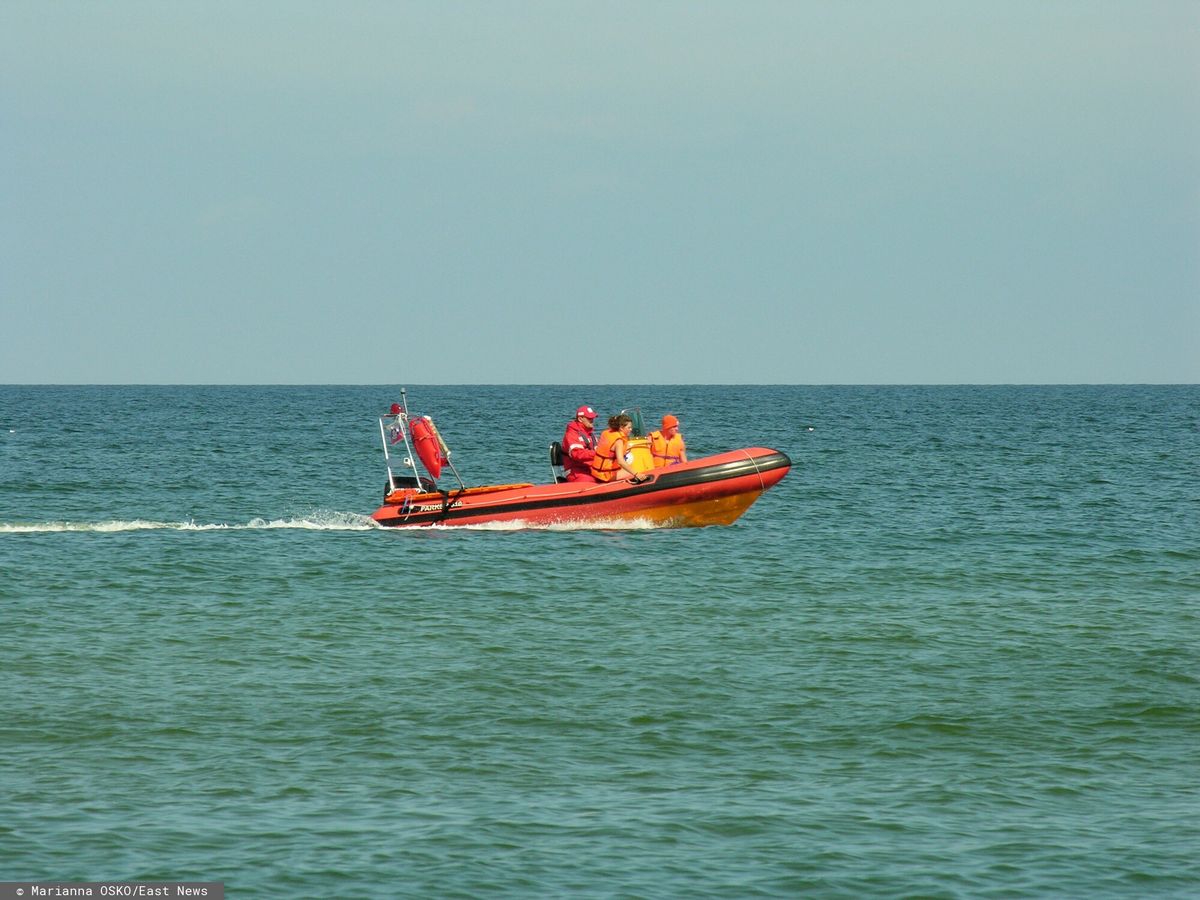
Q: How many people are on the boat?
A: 3